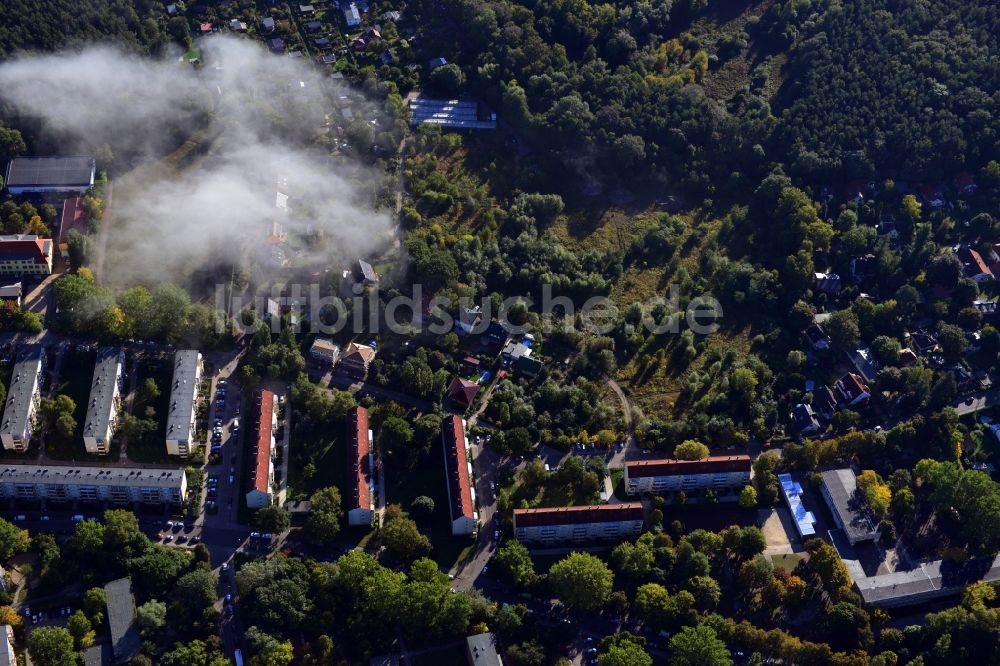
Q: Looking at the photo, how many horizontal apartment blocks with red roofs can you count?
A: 2